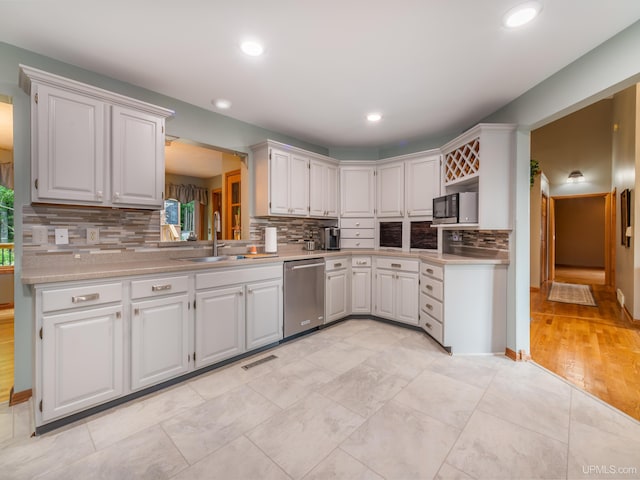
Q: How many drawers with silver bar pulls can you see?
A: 9